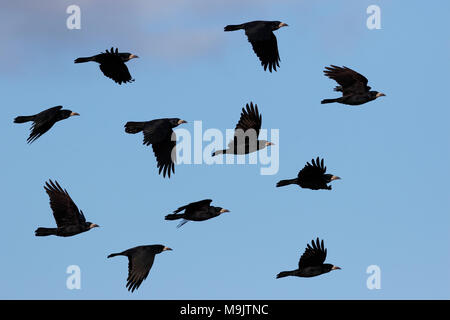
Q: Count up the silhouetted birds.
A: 11